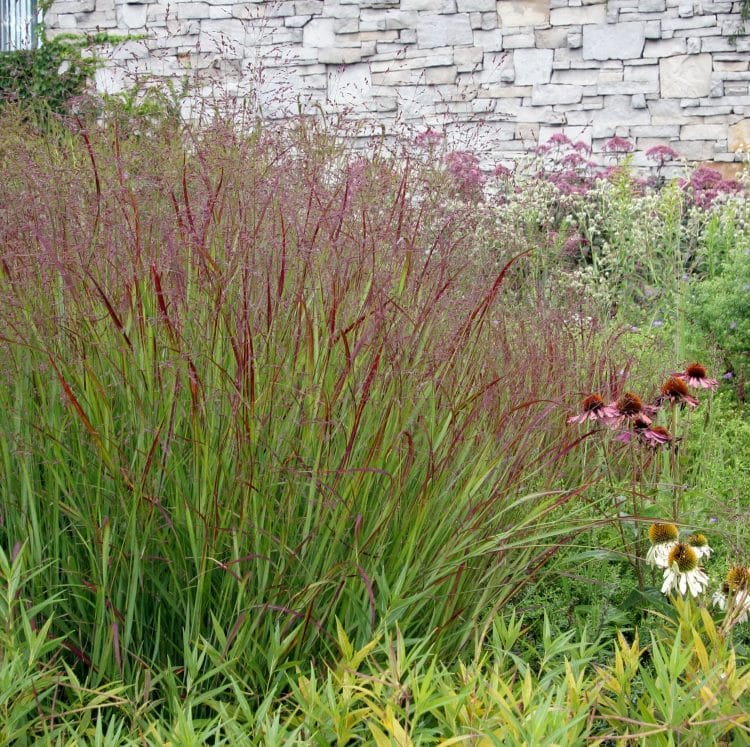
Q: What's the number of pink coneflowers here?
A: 6